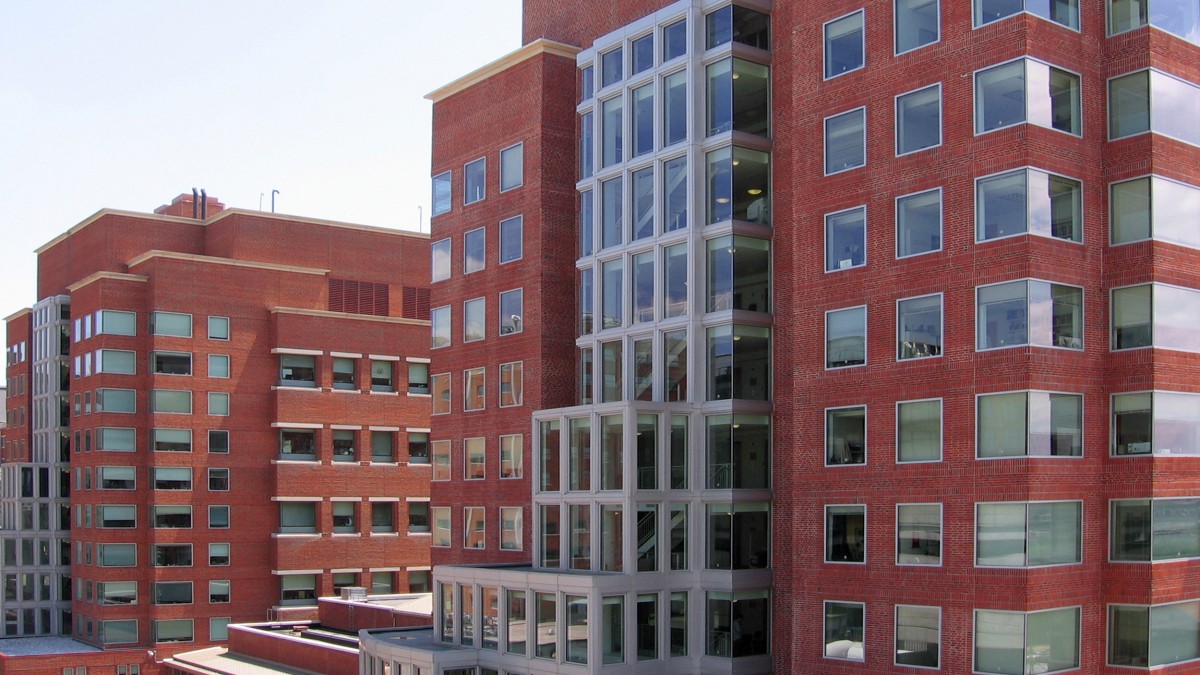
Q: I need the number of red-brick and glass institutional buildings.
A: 2